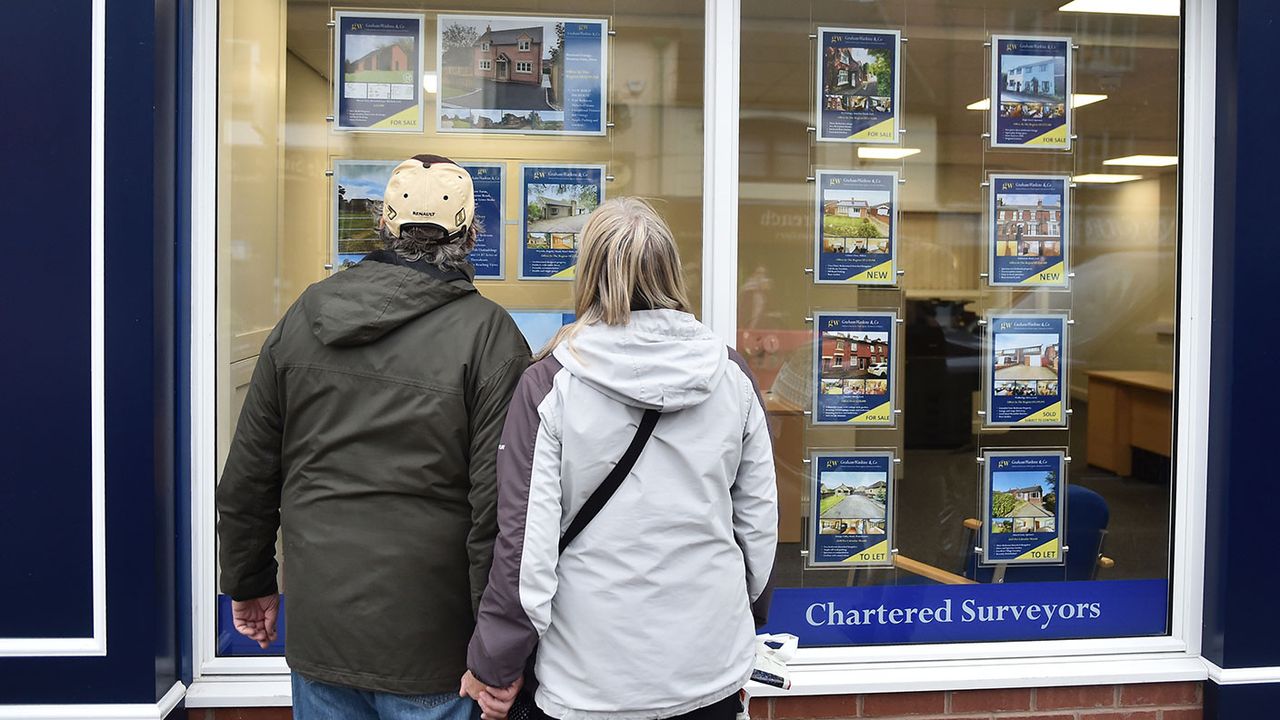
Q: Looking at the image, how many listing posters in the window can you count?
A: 13